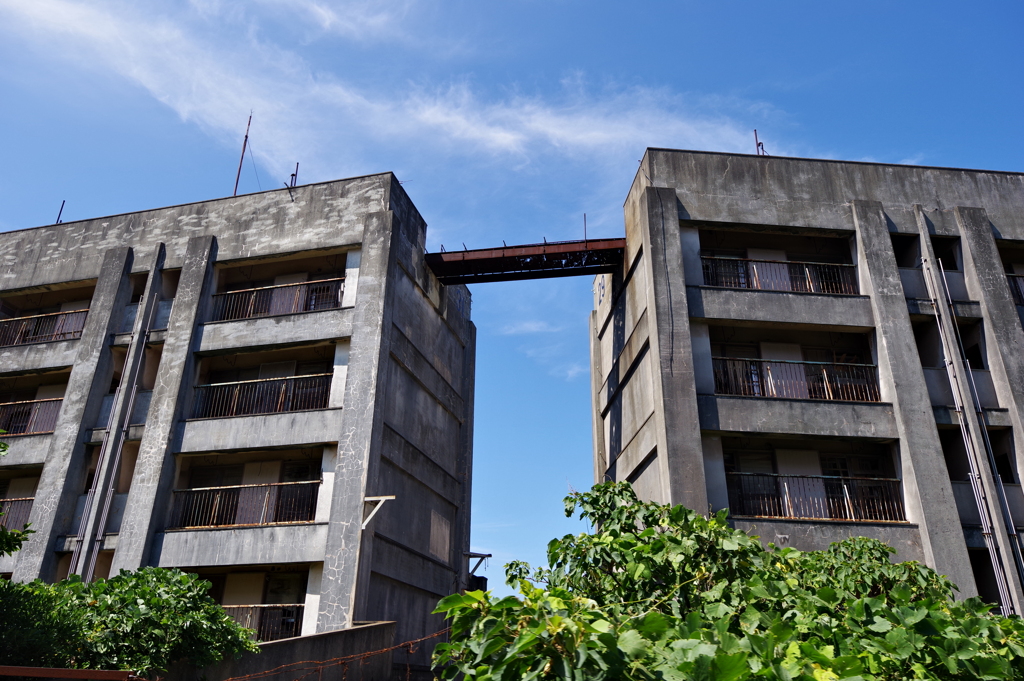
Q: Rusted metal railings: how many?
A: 11